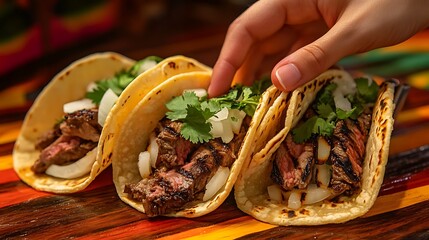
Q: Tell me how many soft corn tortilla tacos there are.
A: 3